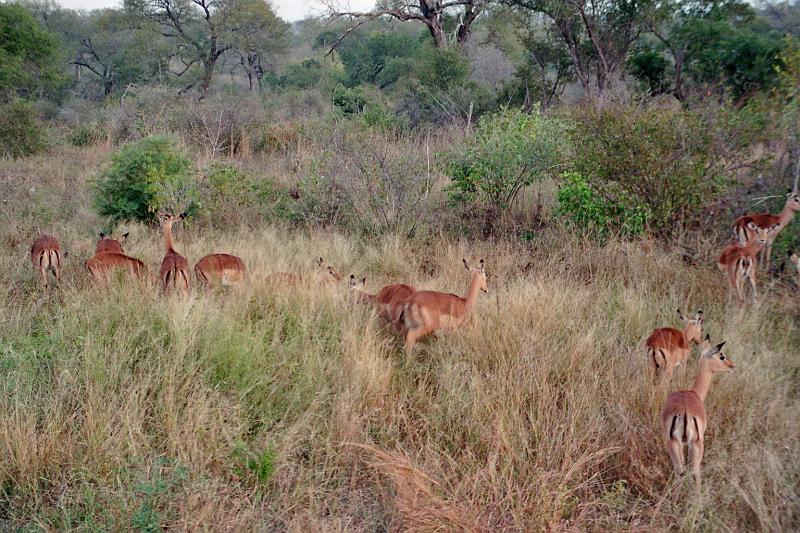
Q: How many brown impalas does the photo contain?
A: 13